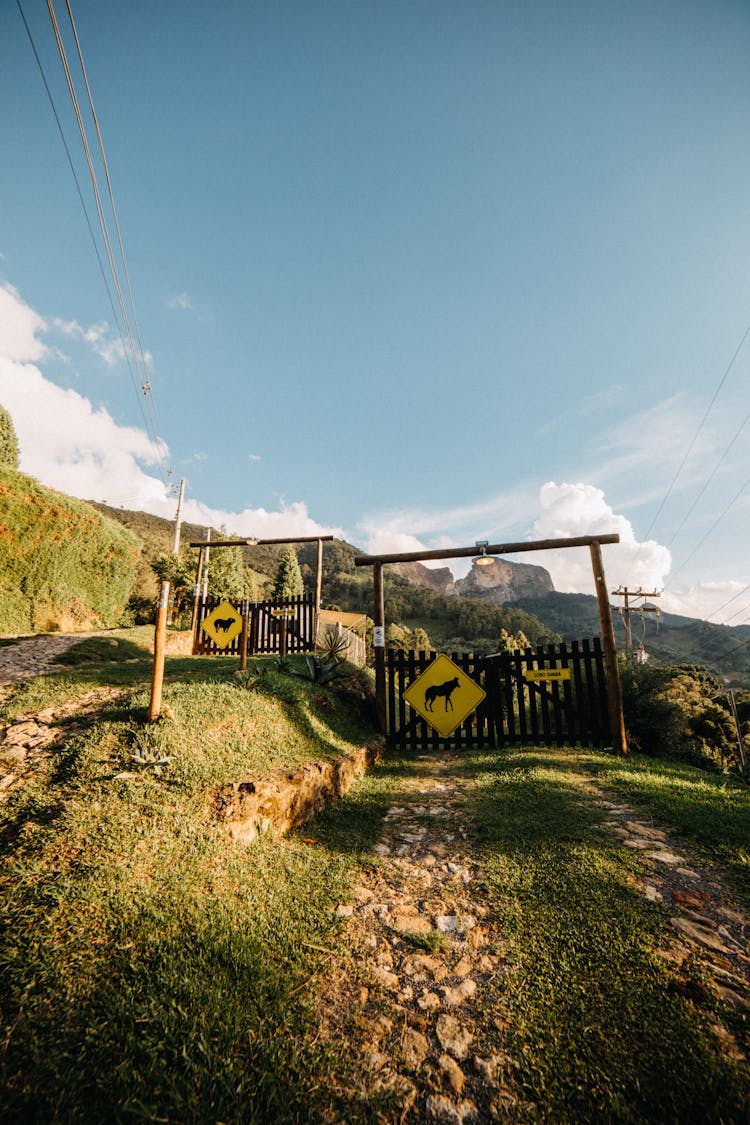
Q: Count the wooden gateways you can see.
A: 2